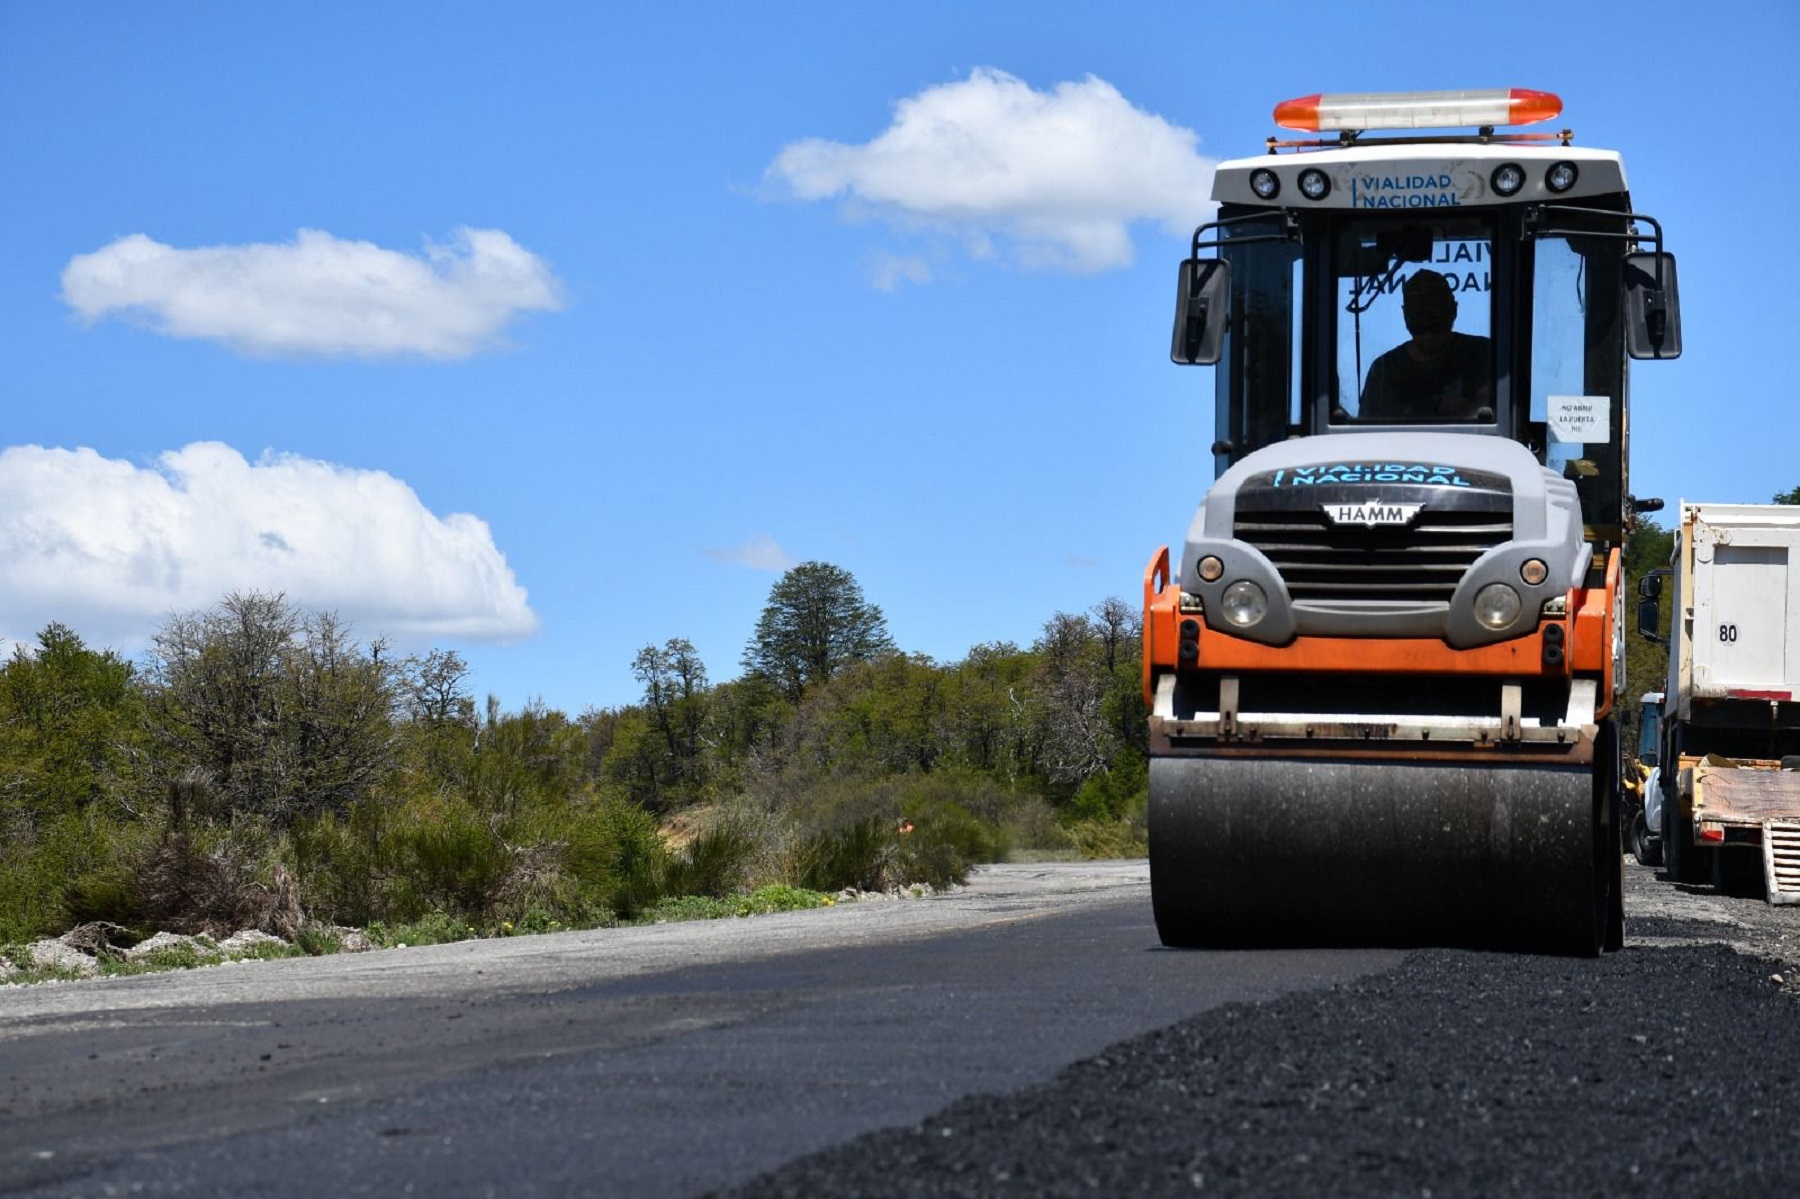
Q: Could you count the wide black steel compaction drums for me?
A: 1